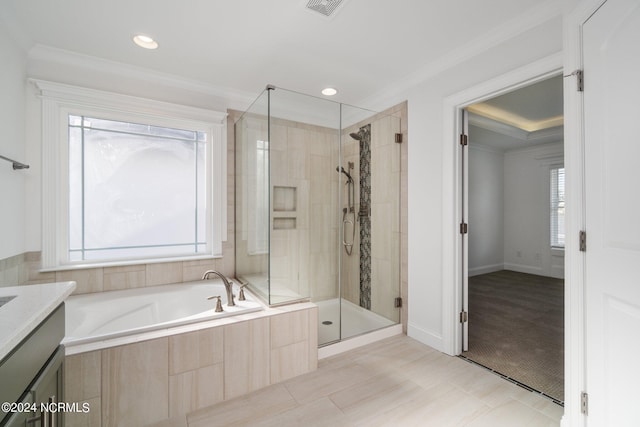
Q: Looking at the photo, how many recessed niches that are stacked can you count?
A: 2